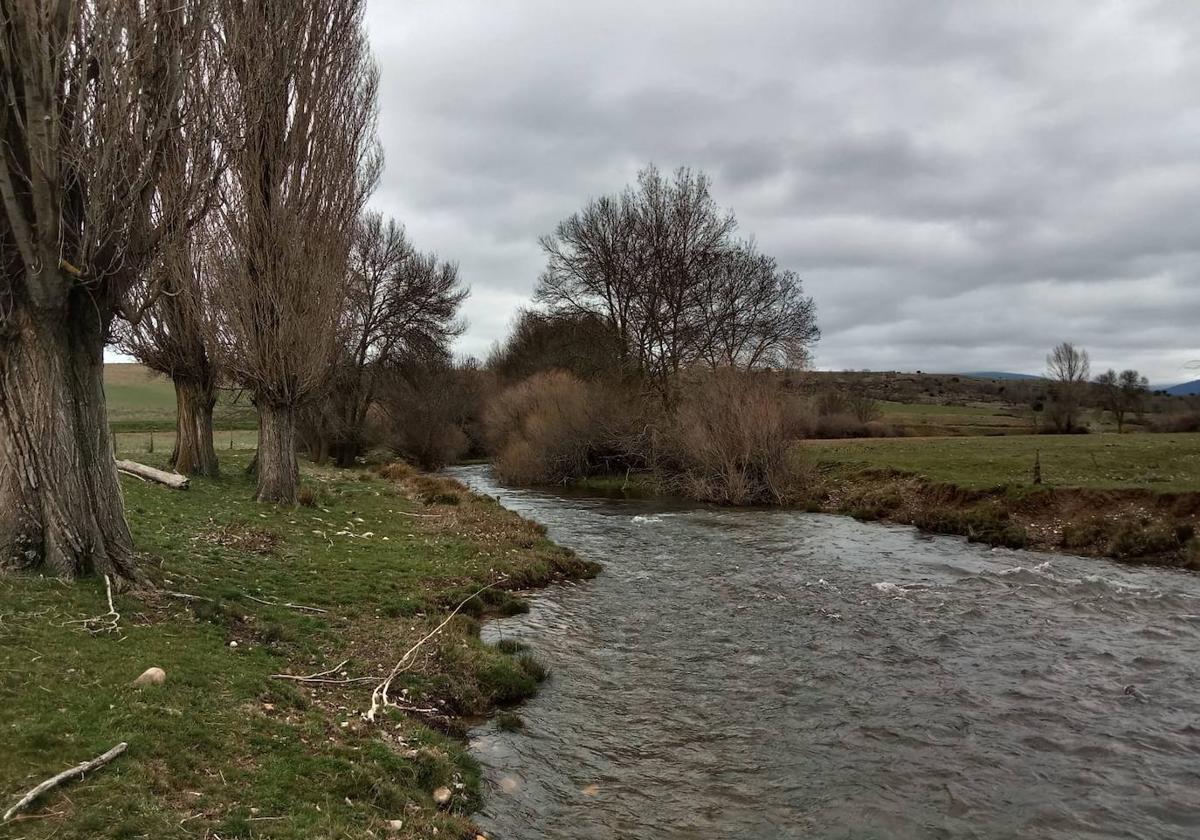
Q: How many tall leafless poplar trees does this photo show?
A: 3